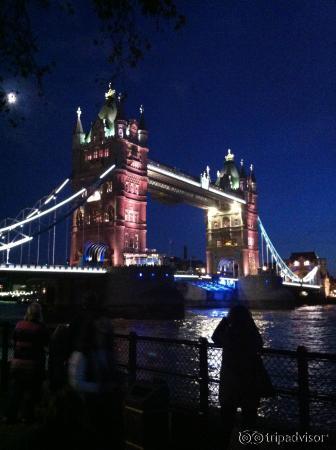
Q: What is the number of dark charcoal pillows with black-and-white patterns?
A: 0